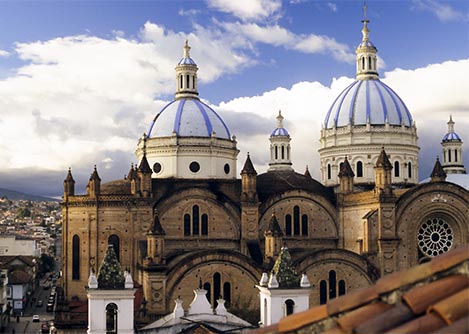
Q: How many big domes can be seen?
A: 2